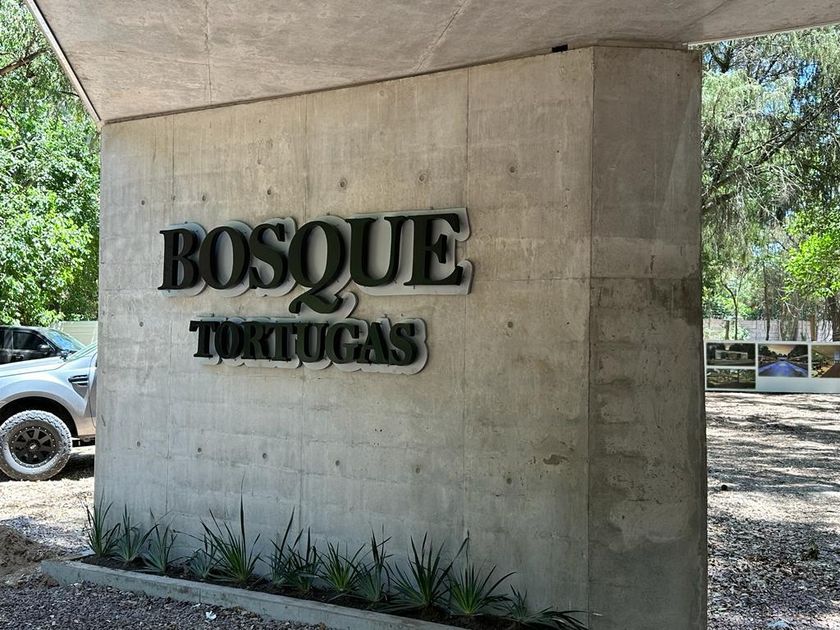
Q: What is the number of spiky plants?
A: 12